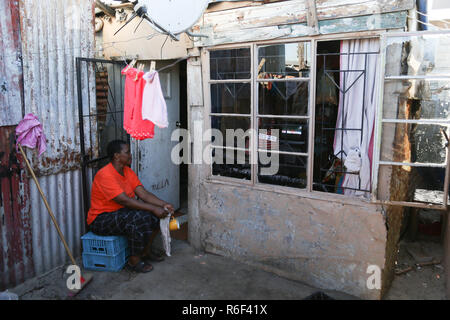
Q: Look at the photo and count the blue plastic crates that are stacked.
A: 2